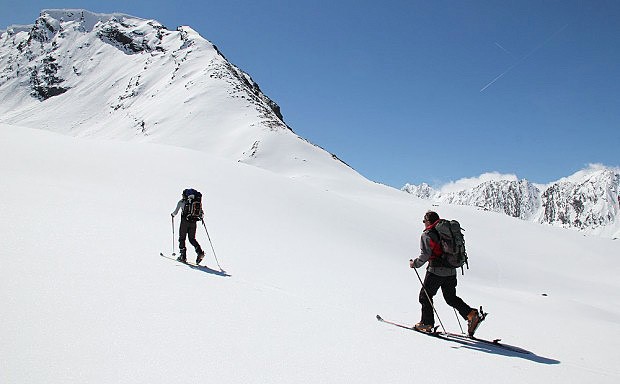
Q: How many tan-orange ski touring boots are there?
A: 2